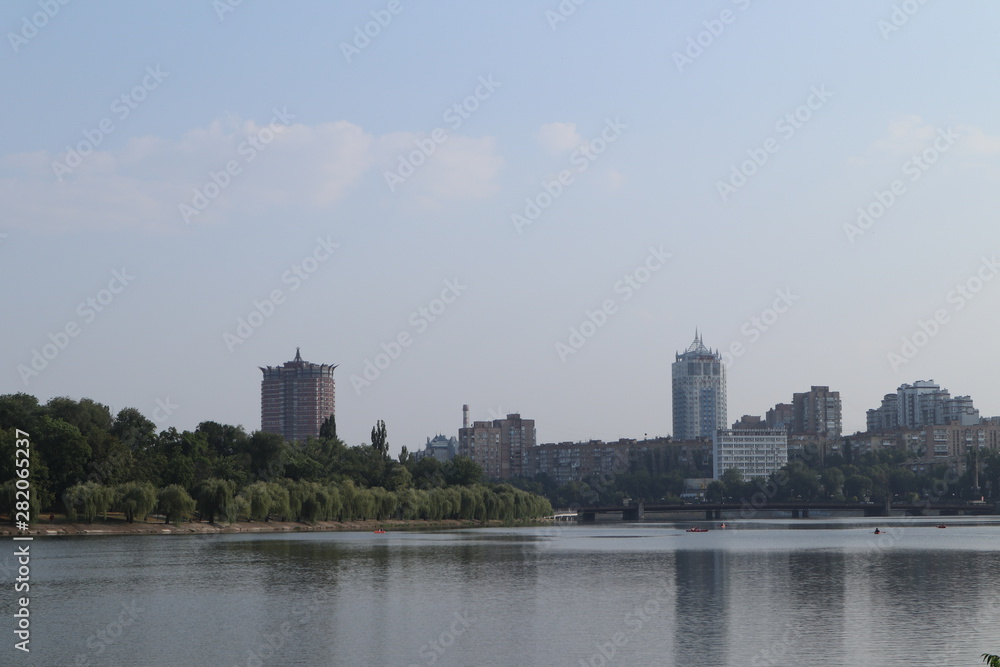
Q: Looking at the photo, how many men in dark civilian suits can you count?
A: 0